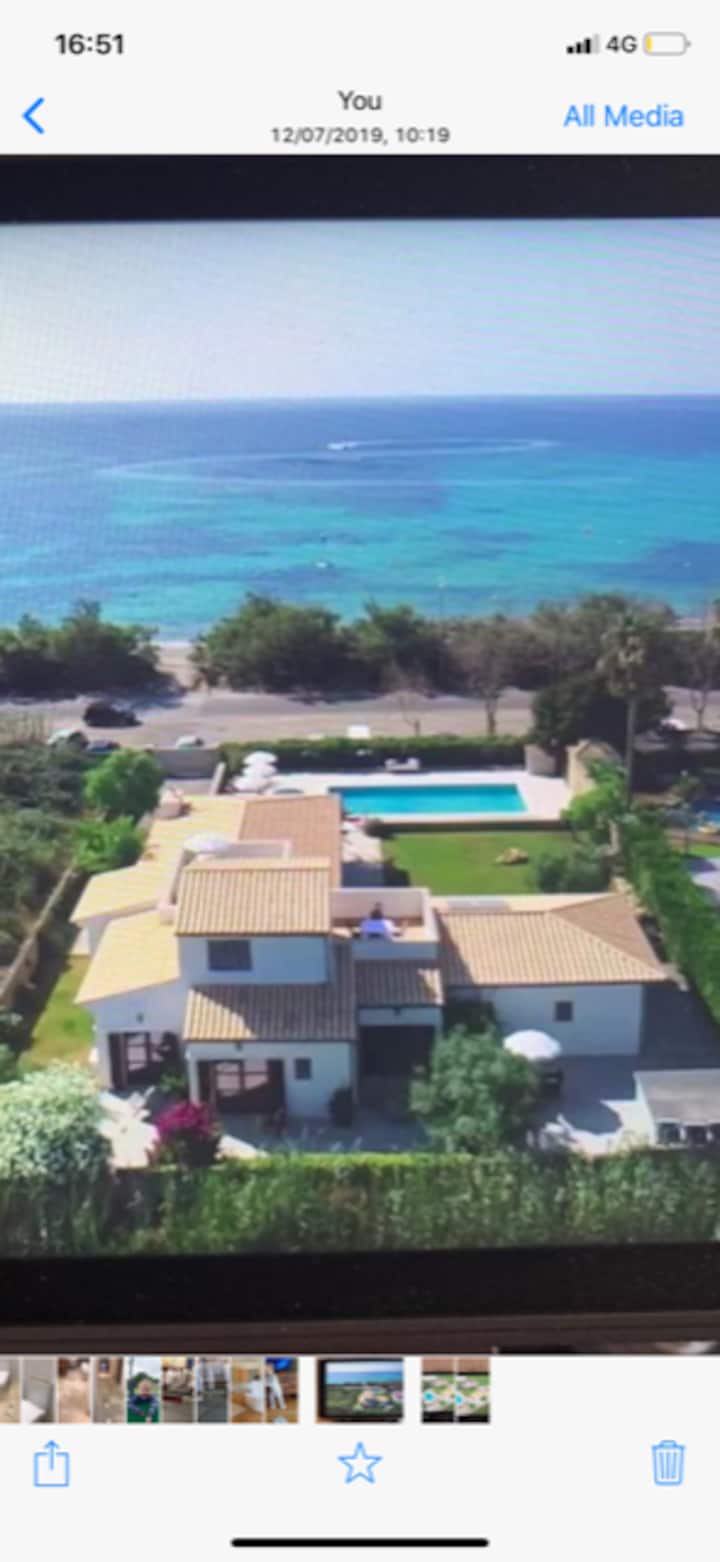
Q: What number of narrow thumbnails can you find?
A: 11